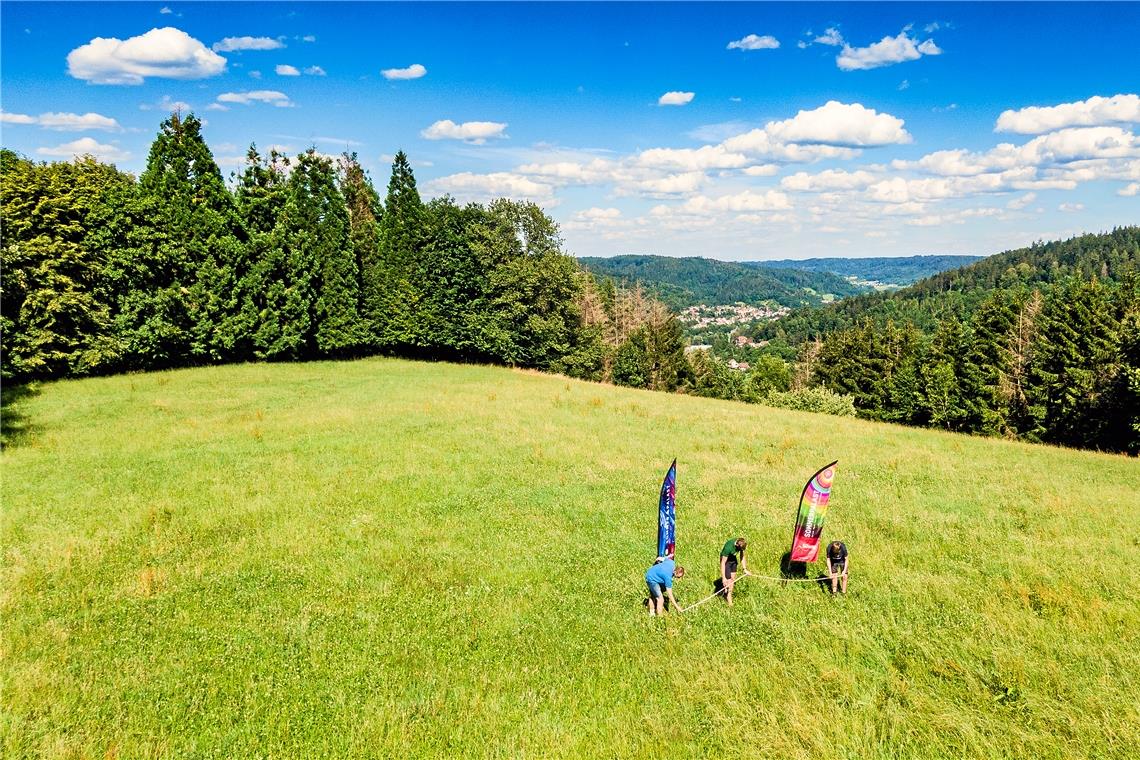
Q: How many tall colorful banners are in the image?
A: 2